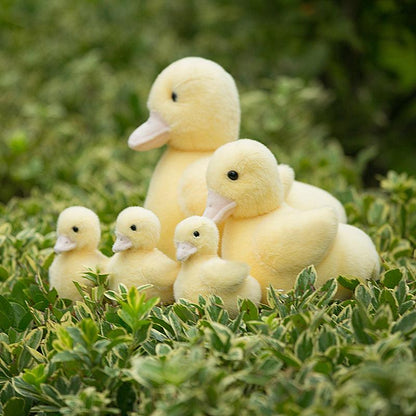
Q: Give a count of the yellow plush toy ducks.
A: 5